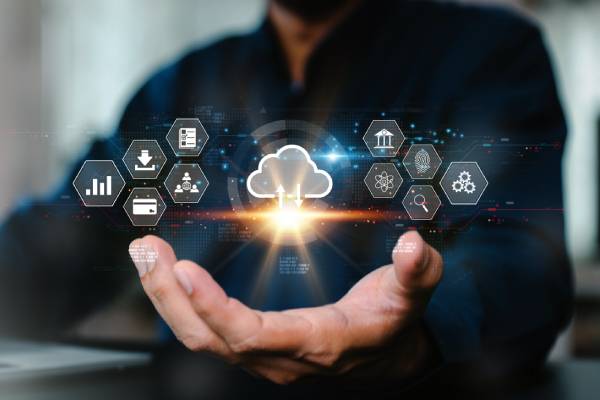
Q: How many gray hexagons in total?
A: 10